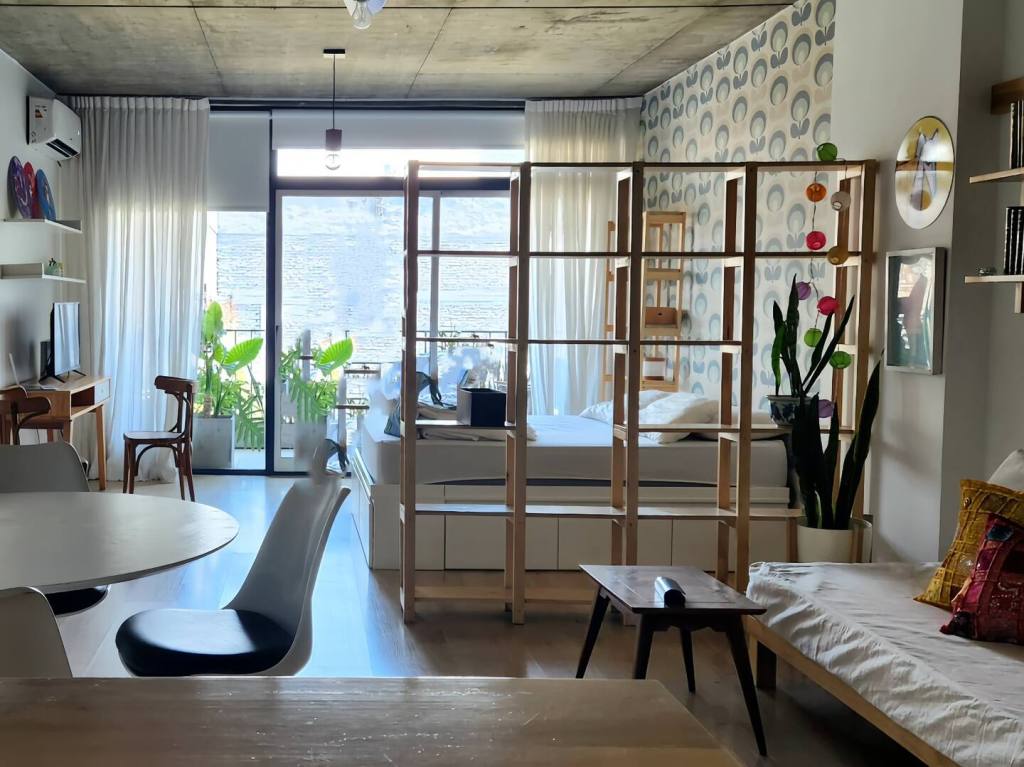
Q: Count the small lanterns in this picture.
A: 10